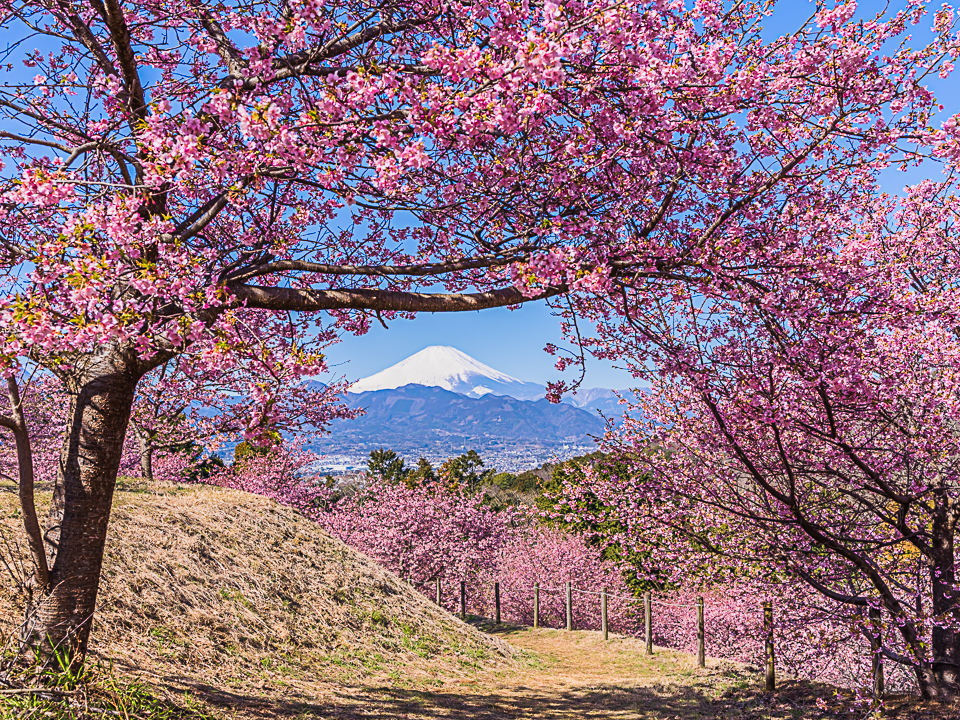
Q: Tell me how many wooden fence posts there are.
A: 11